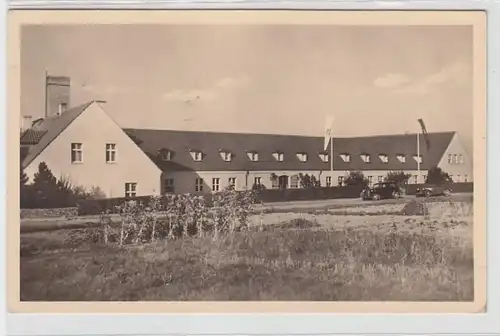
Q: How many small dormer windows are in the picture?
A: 12